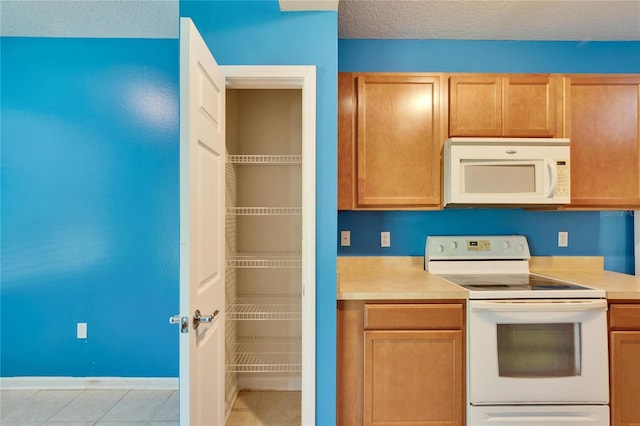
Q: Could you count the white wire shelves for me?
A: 5